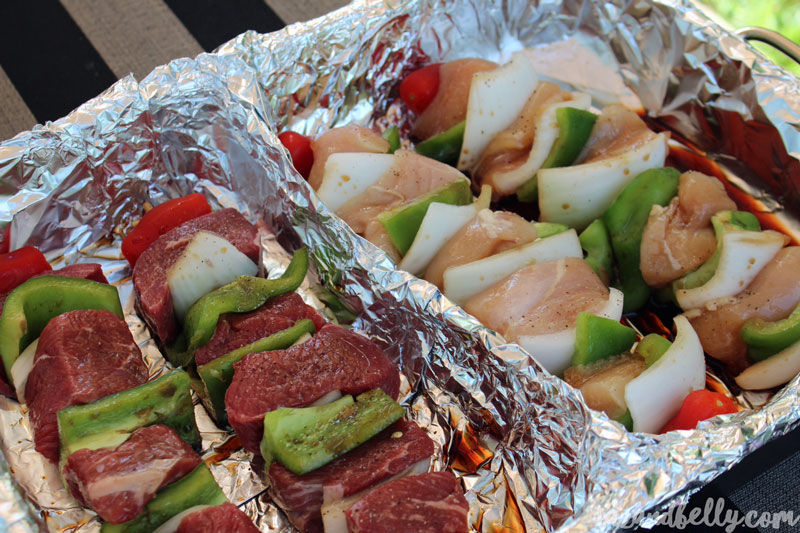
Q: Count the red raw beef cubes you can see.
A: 9